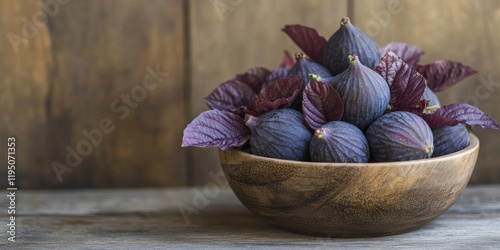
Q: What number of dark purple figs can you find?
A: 8